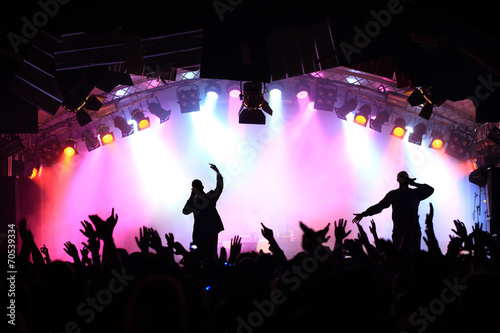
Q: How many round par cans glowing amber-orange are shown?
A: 6